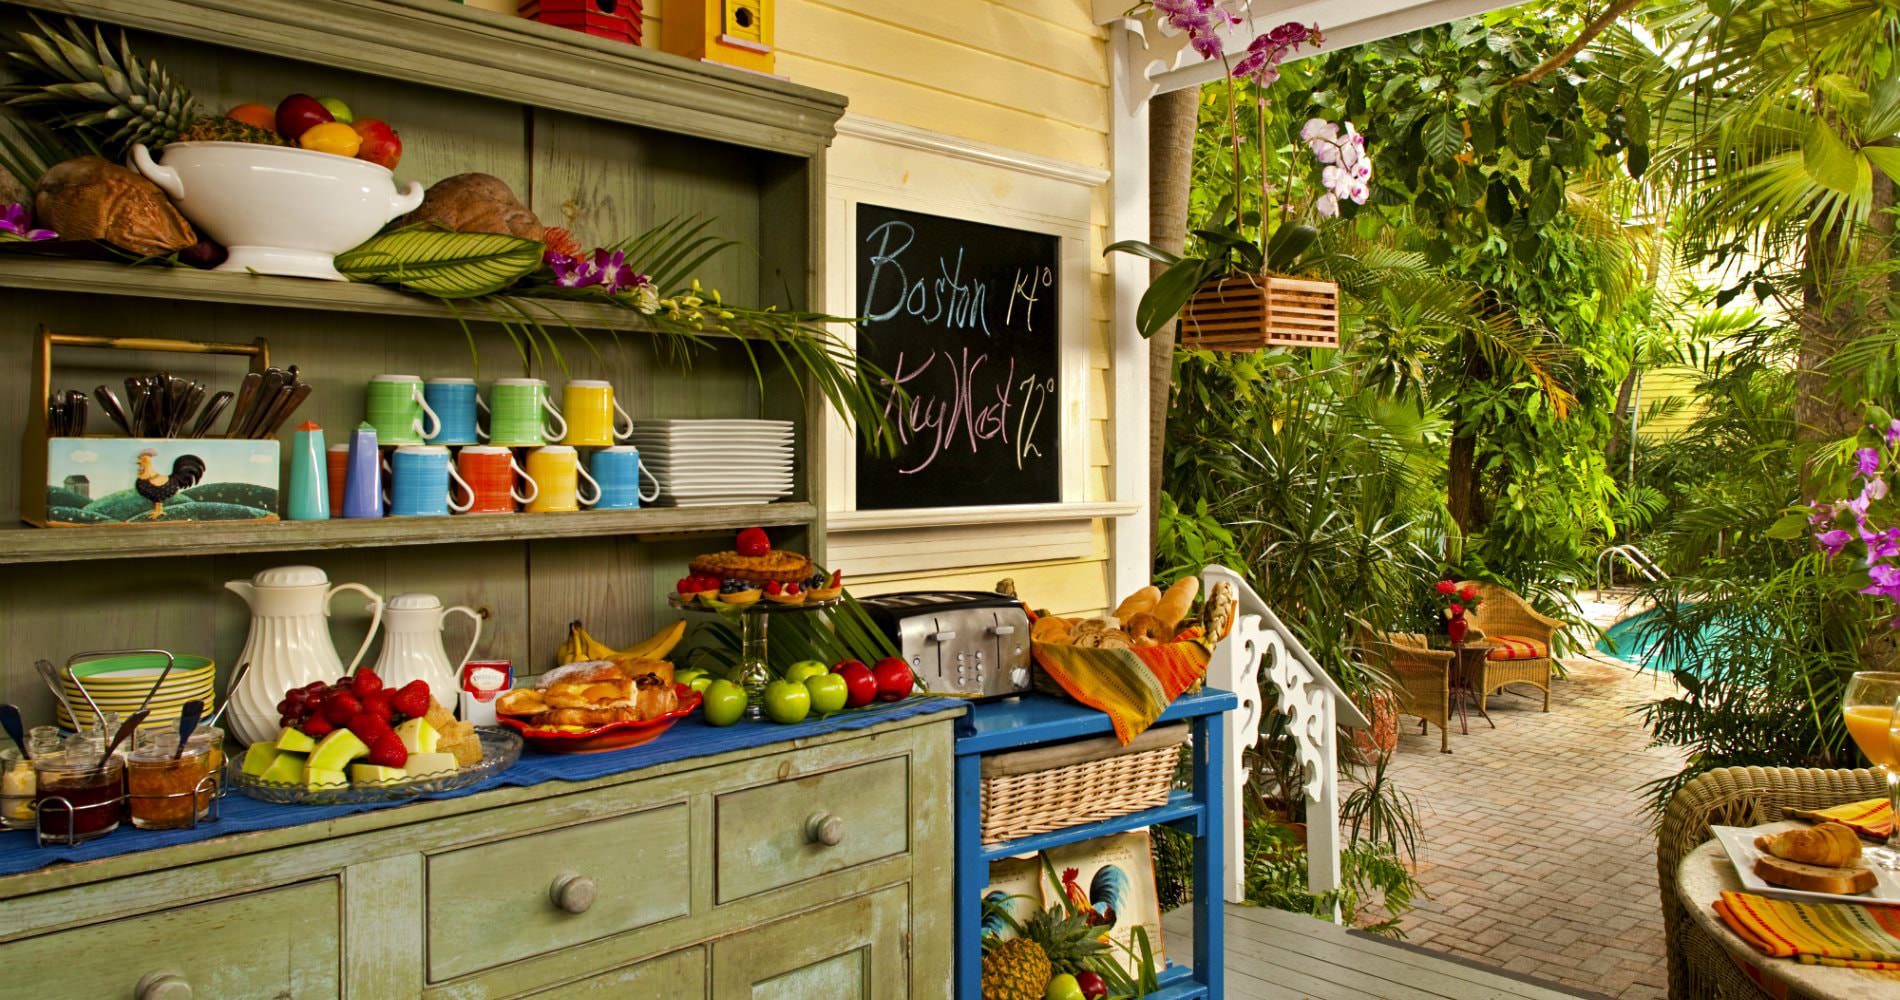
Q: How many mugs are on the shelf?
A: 9